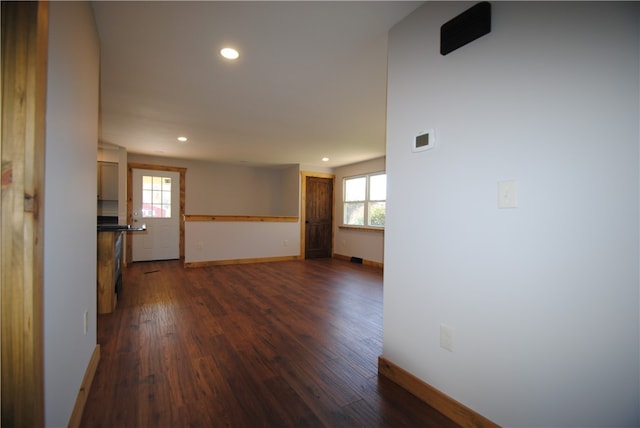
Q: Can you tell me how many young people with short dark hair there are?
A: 0